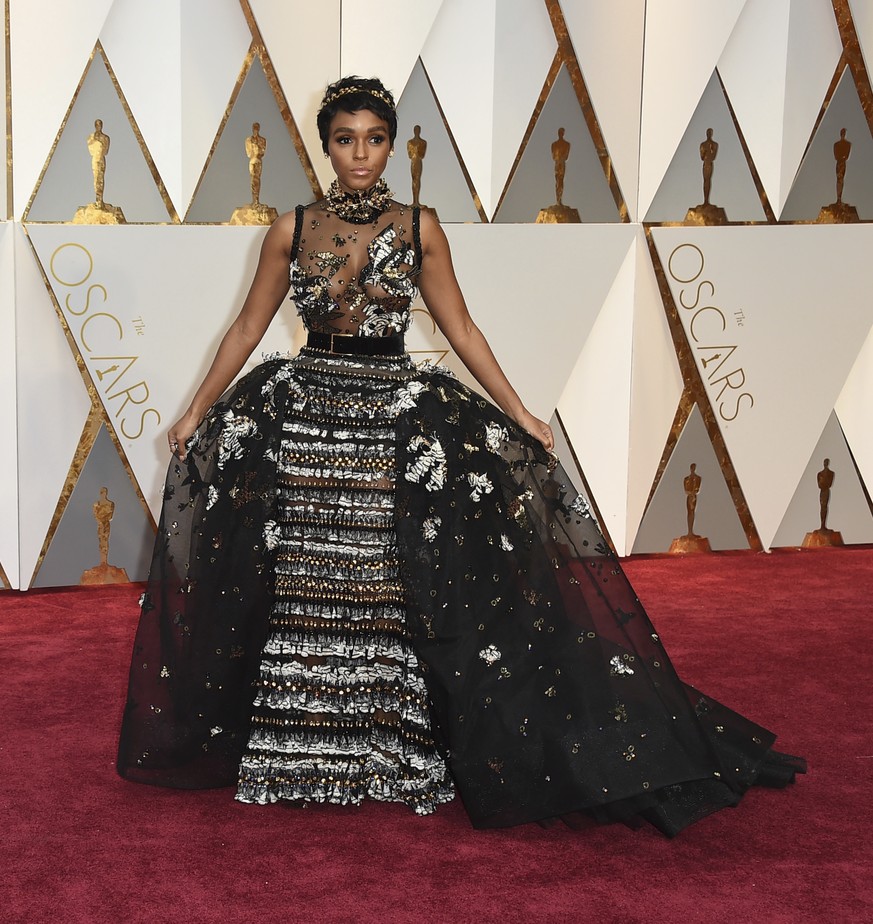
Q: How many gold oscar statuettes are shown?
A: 9